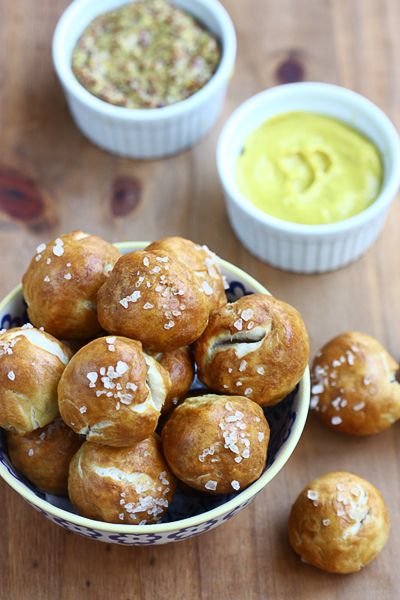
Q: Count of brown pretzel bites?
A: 12